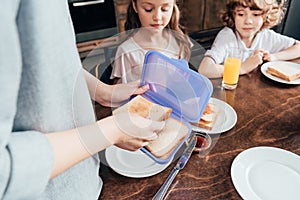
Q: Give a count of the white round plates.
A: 4